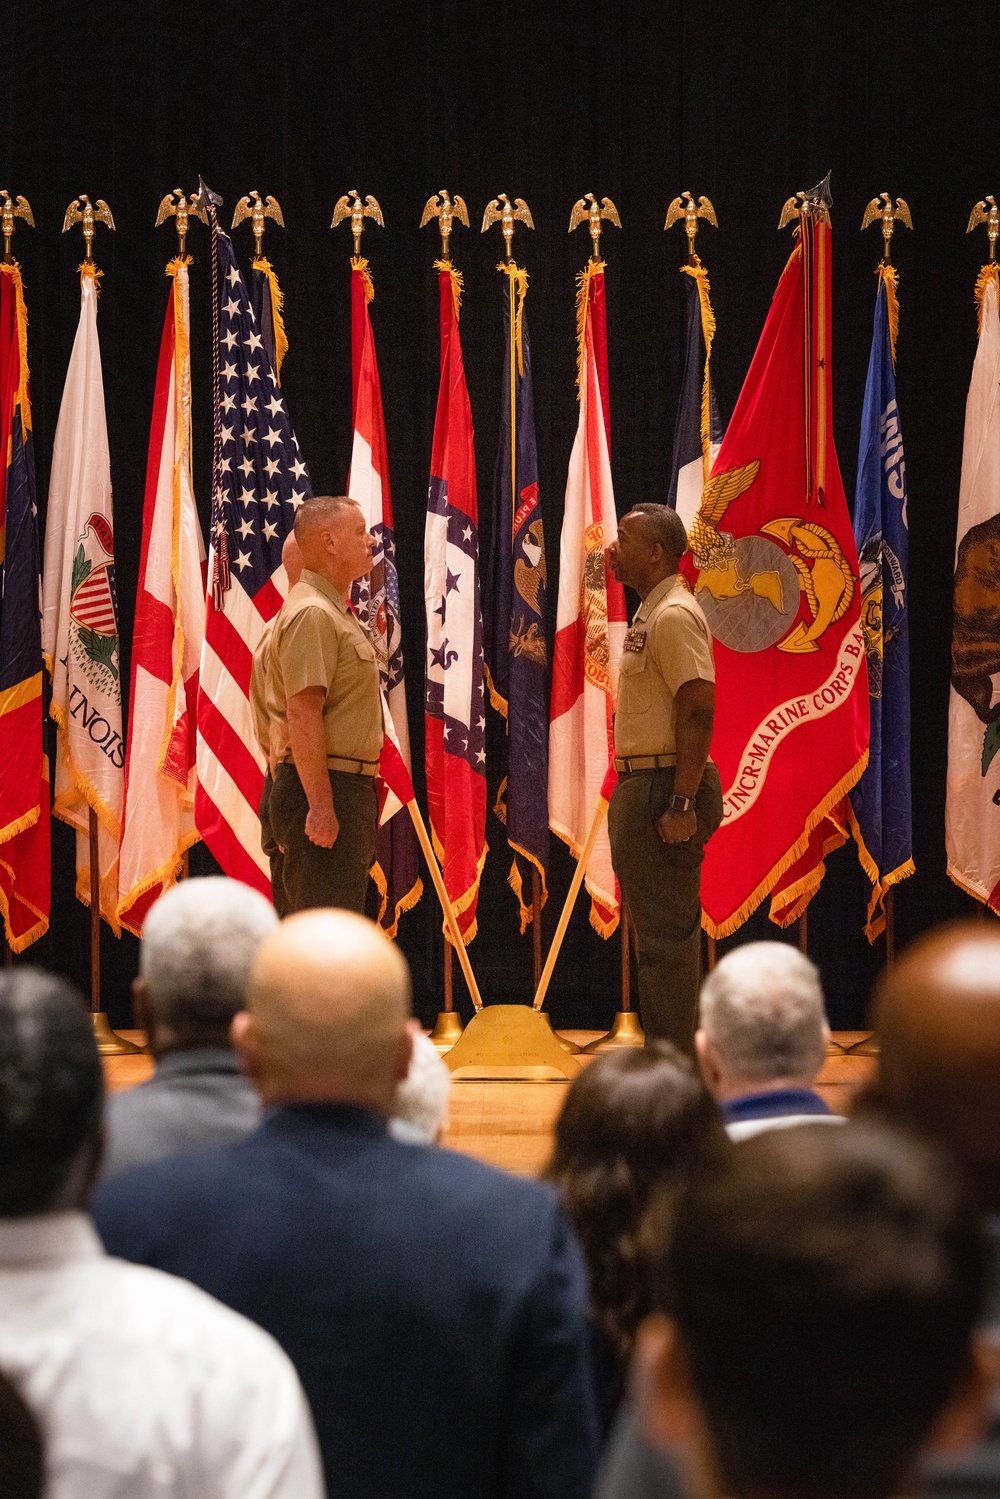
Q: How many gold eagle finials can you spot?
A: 12